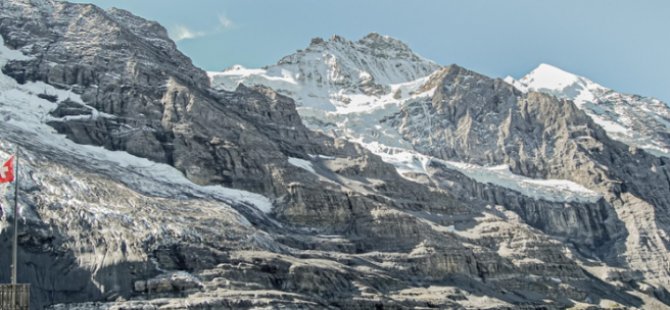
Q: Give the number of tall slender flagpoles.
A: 1